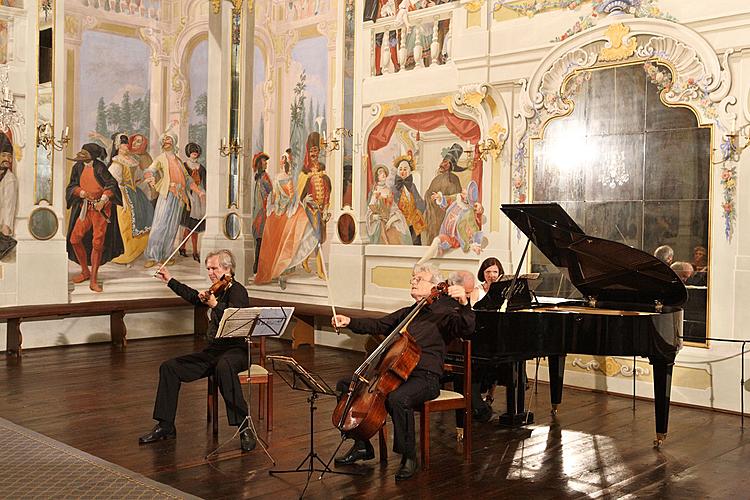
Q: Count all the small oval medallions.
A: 3